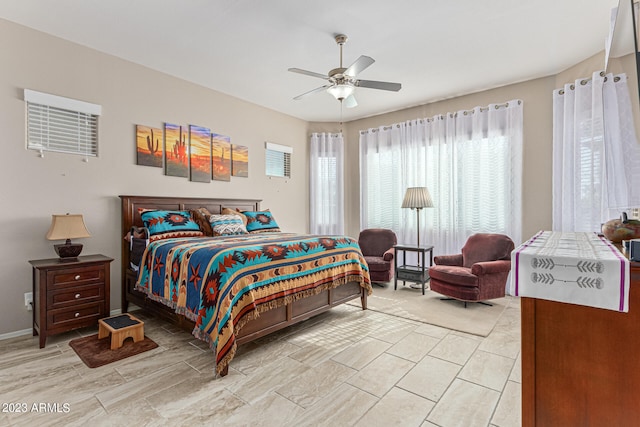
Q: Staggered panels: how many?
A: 5